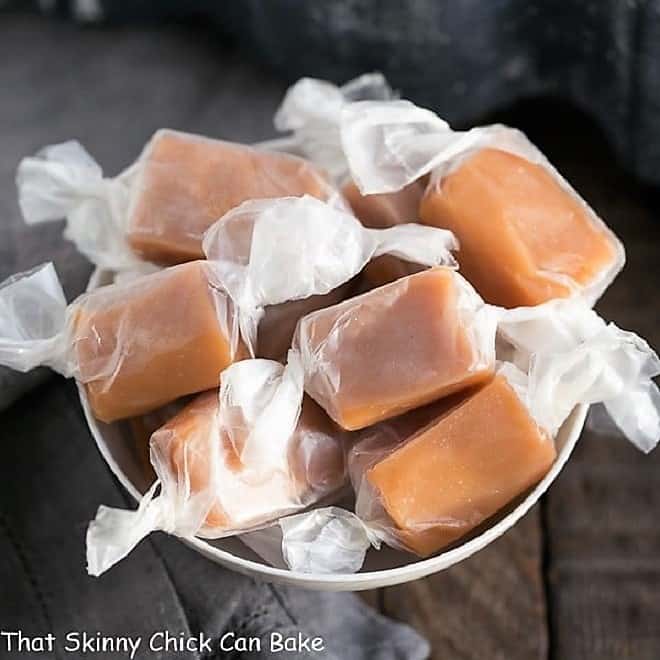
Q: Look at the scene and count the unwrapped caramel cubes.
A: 0